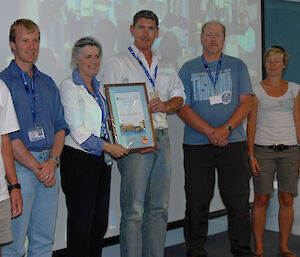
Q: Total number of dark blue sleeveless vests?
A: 0